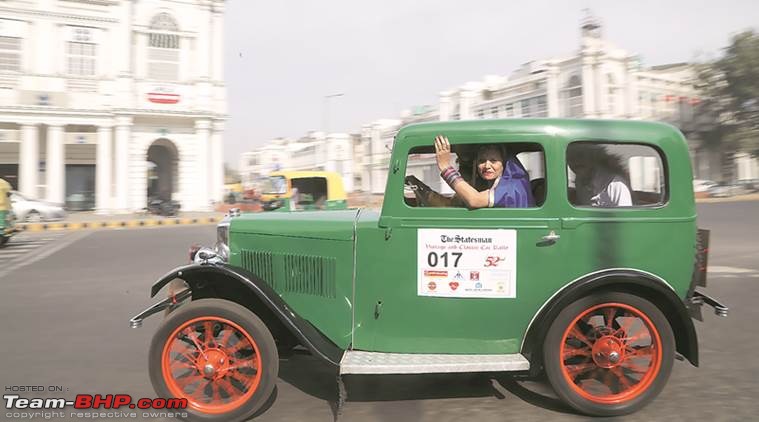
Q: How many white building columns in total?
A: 6